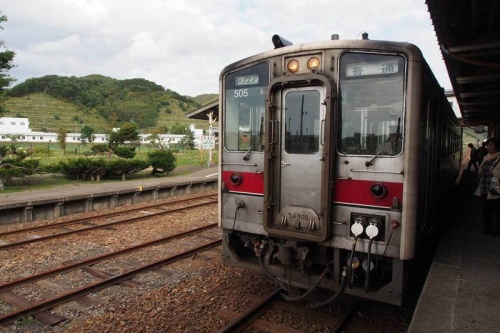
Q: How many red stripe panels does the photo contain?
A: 2